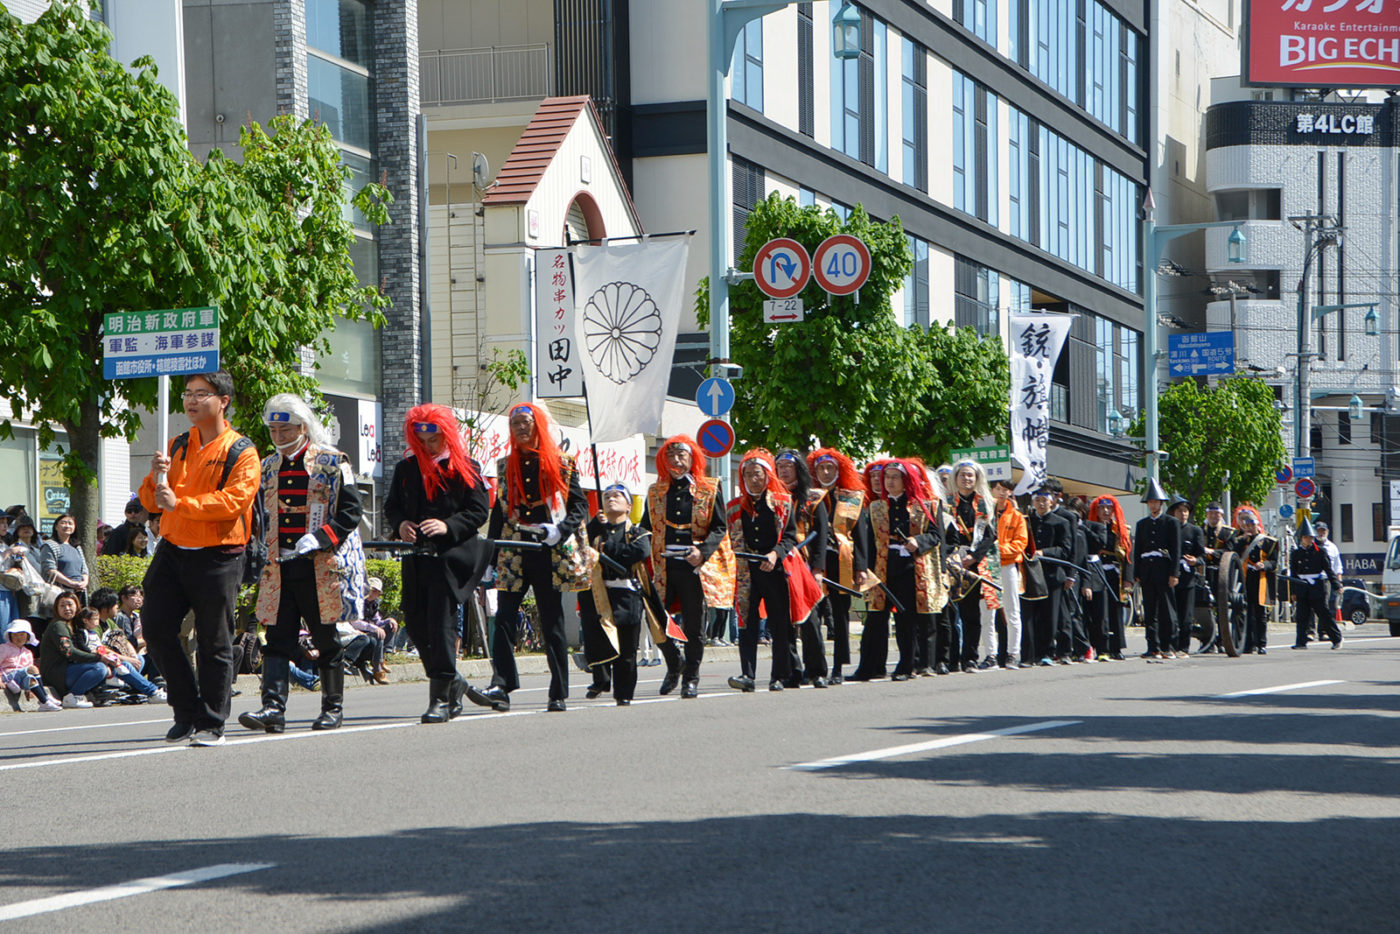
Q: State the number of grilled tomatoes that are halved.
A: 0